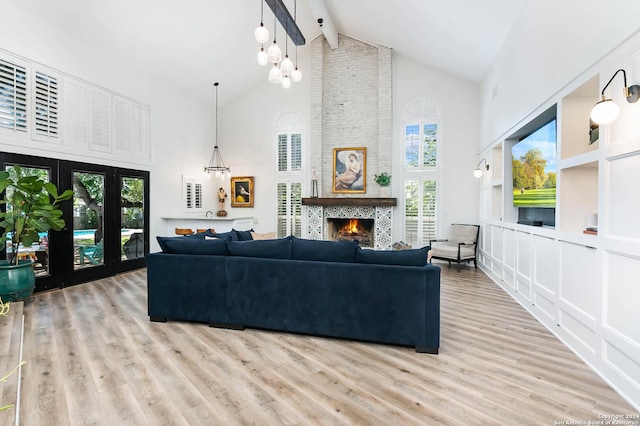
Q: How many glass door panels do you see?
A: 3